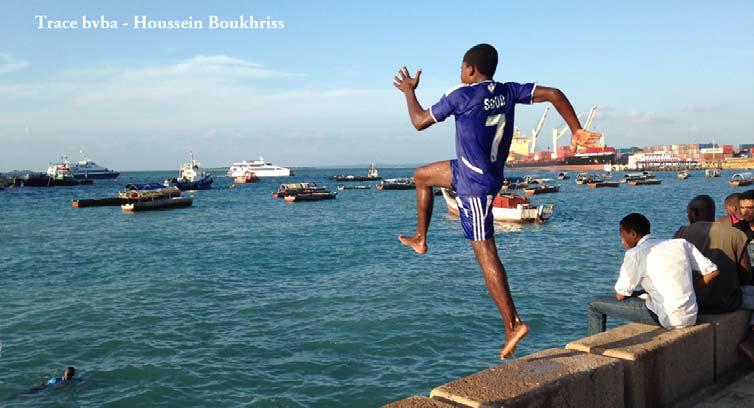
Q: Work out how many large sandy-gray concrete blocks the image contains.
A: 4